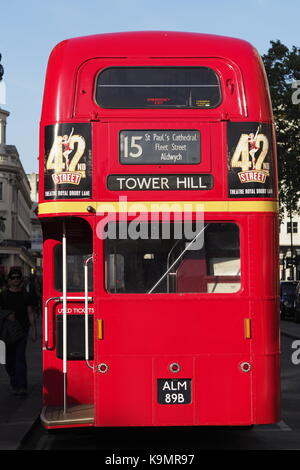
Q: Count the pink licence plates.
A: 0